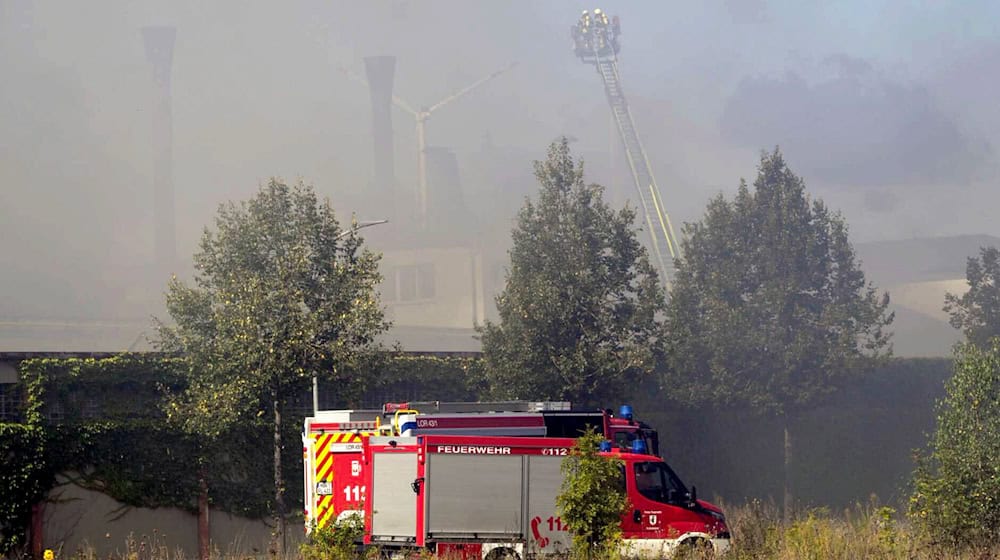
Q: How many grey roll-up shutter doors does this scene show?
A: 3